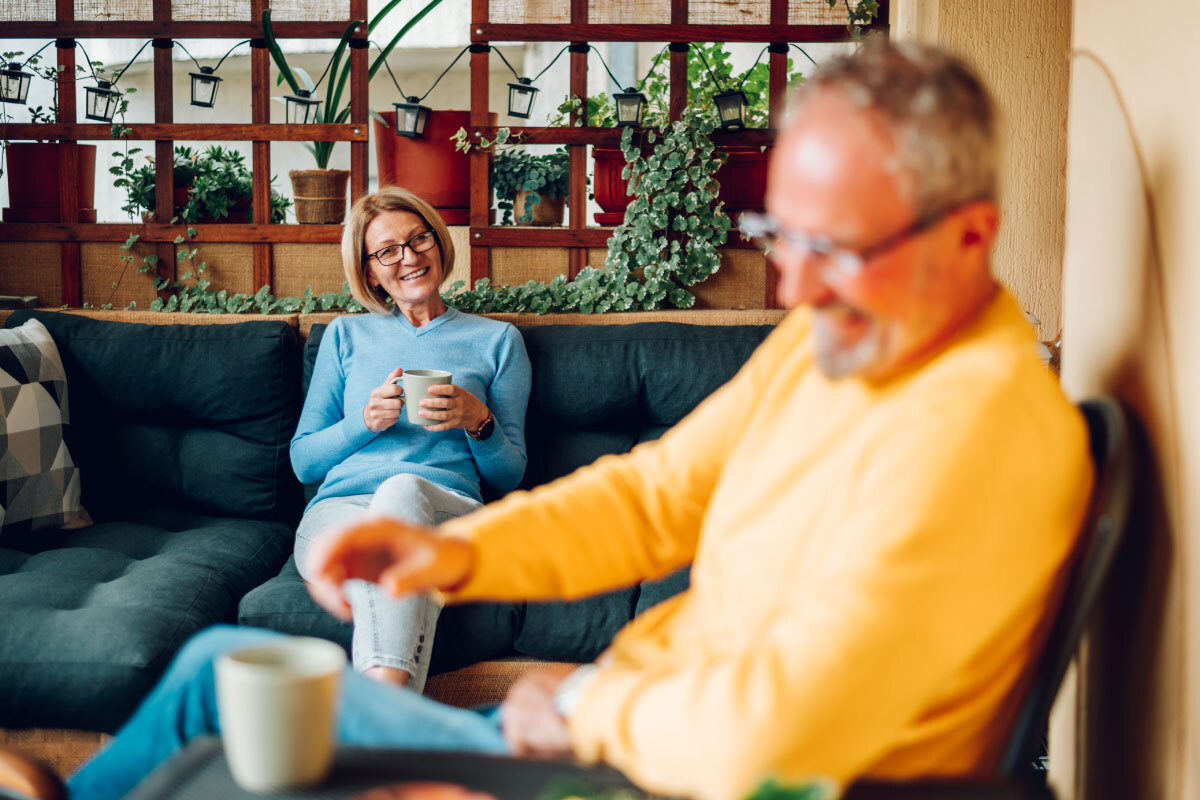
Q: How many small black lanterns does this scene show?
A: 8